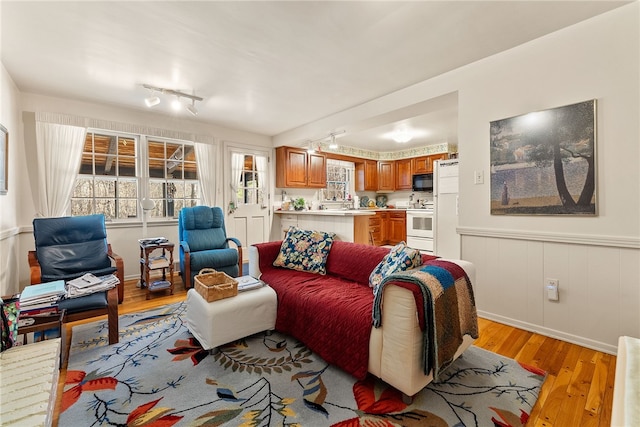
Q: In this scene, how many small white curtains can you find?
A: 2